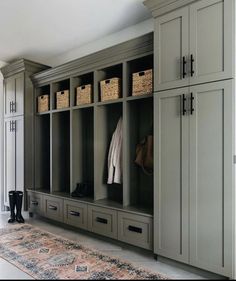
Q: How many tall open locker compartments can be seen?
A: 5